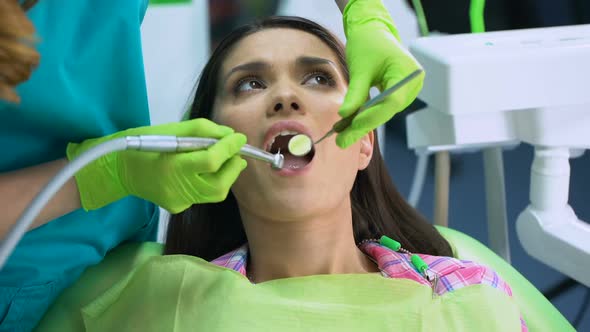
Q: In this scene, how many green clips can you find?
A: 2